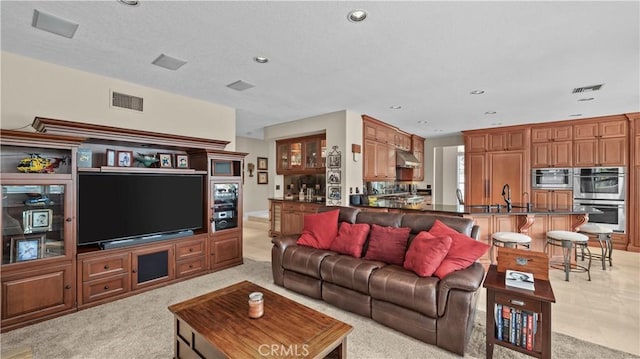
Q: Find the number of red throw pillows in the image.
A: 5